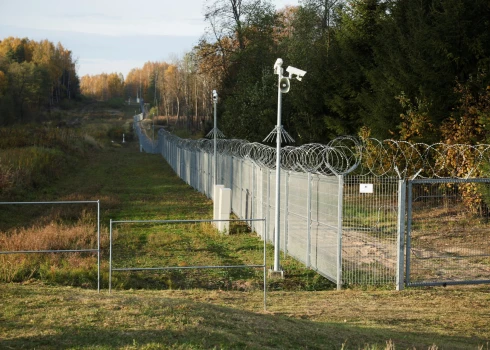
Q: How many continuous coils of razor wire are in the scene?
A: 1